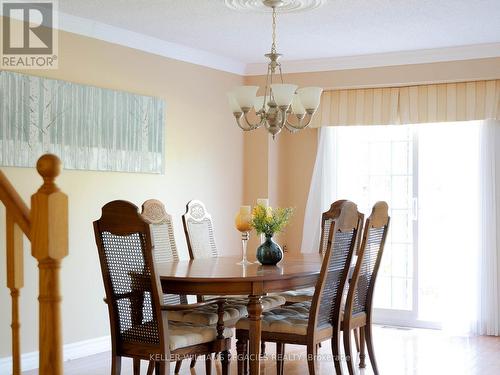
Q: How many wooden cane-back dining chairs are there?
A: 6